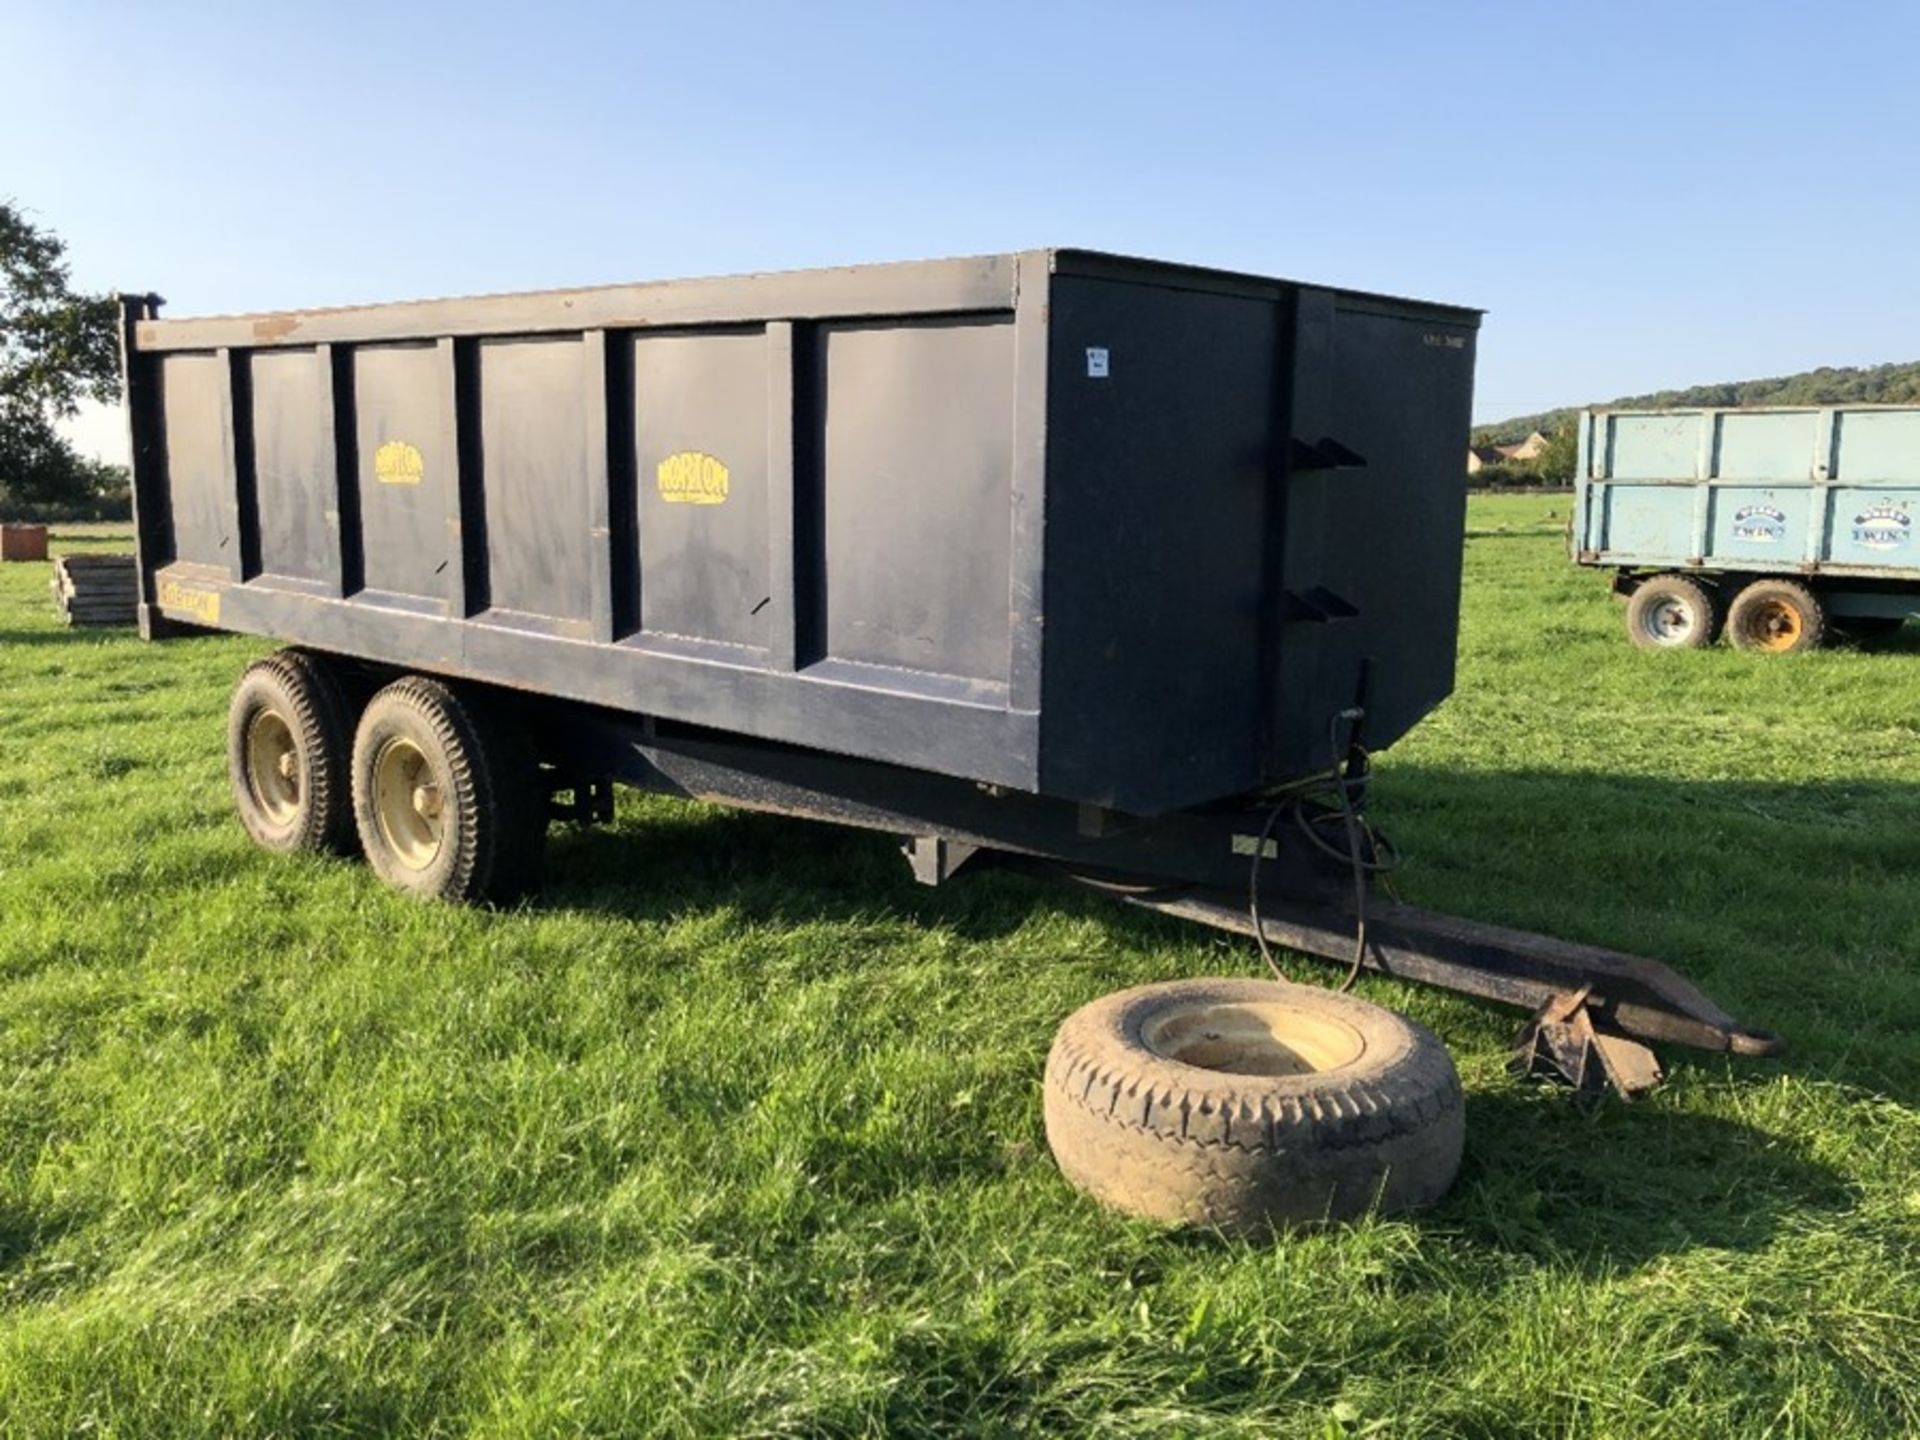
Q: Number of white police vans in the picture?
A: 0